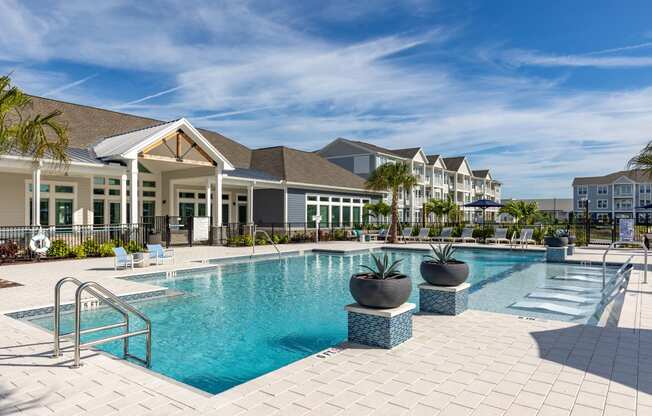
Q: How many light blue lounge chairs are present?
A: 2